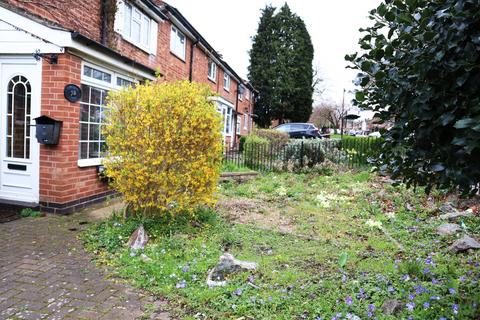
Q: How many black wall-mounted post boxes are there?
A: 1